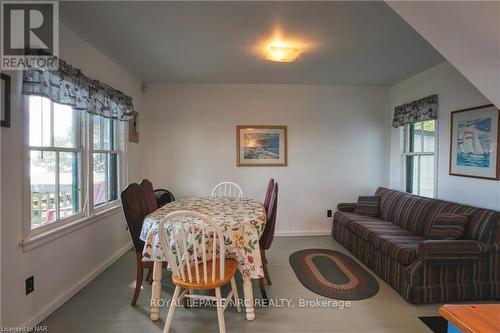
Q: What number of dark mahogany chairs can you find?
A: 4